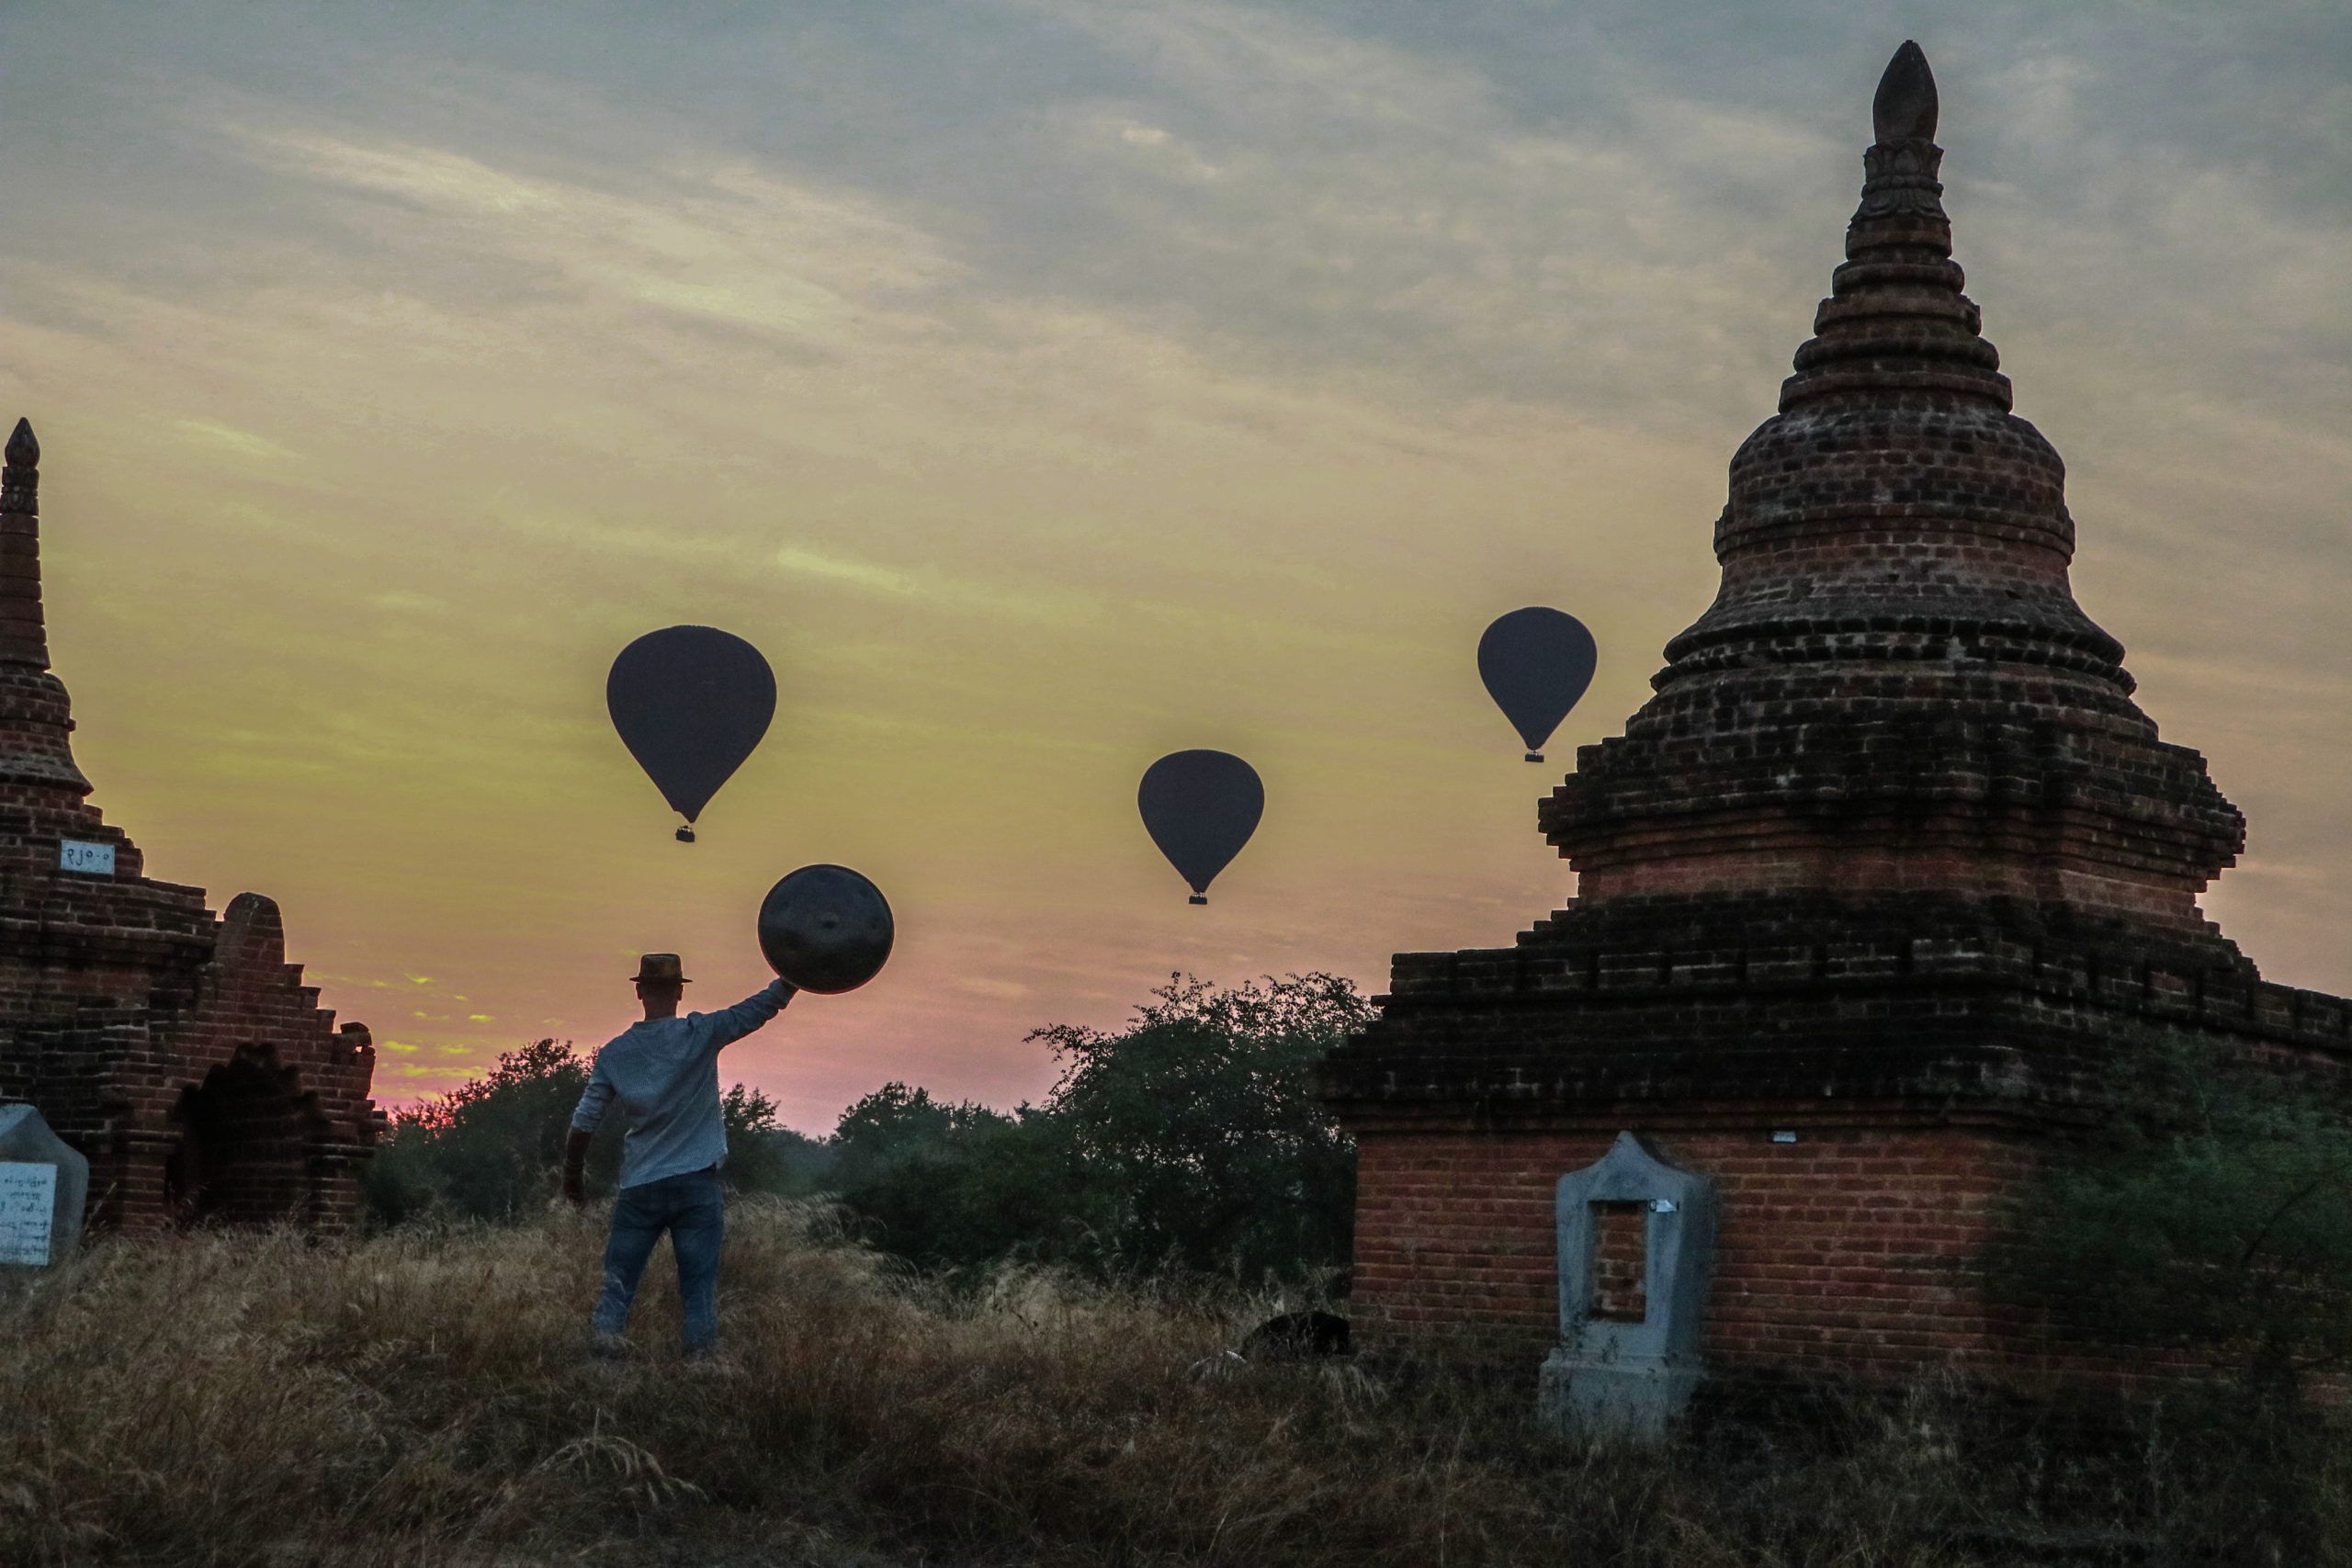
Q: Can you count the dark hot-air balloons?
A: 3